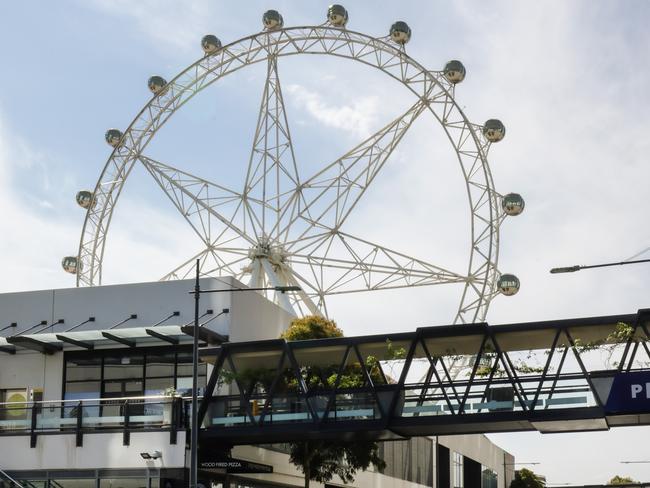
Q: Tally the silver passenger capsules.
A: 12